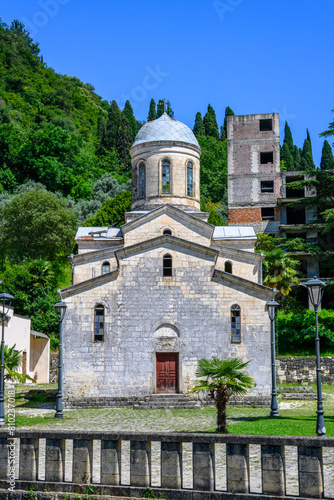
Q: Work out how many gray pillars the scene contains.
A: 11